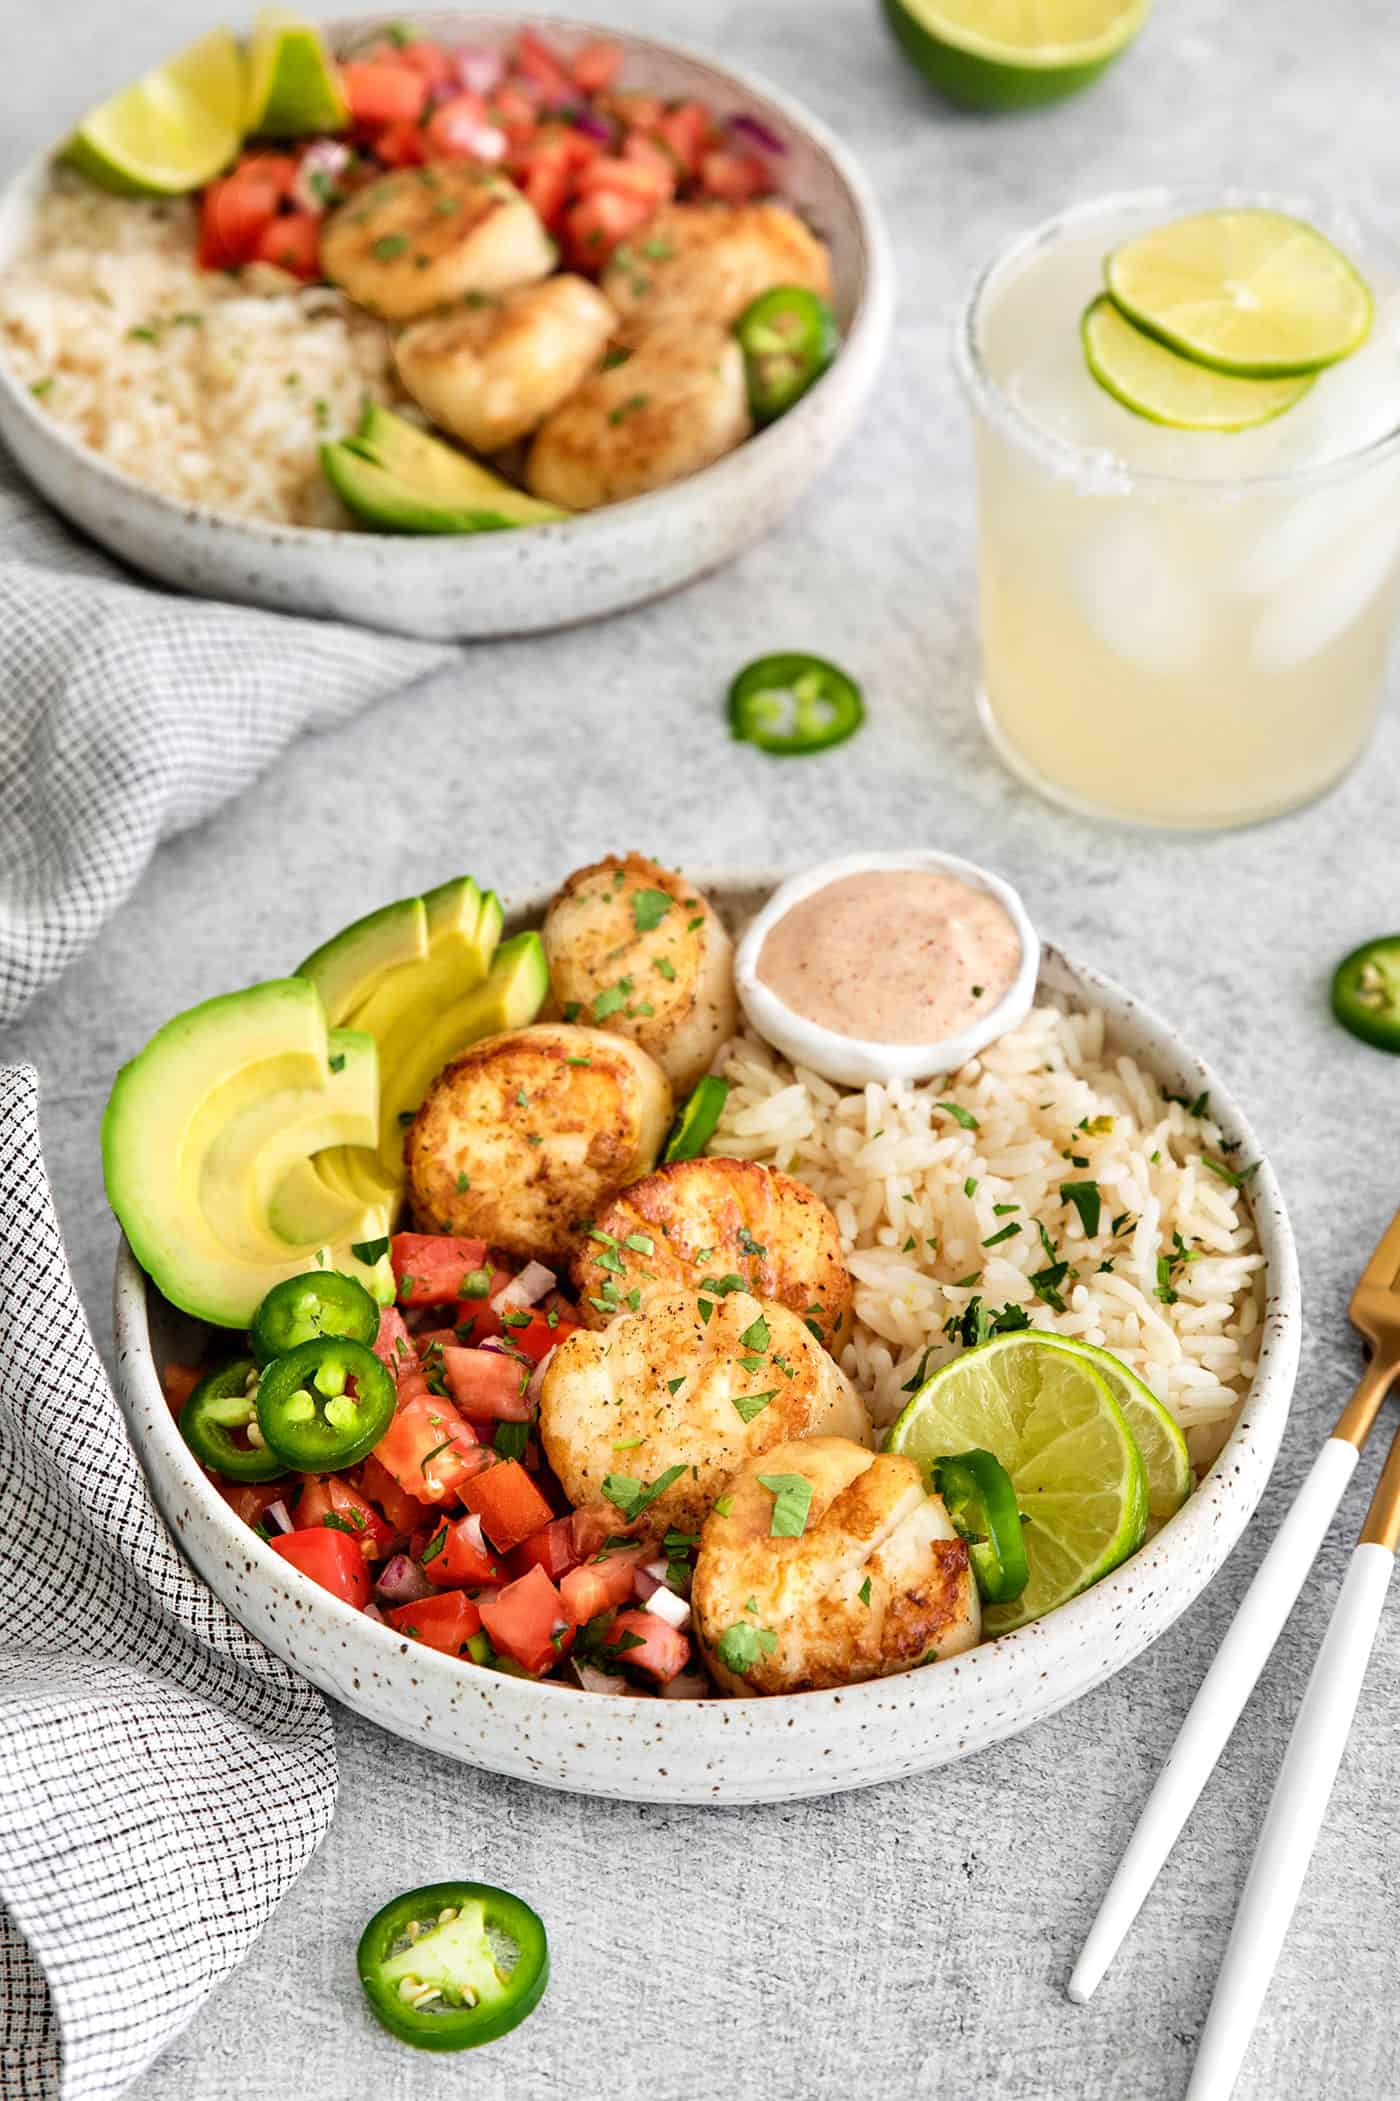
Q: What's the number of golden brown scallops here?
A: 9